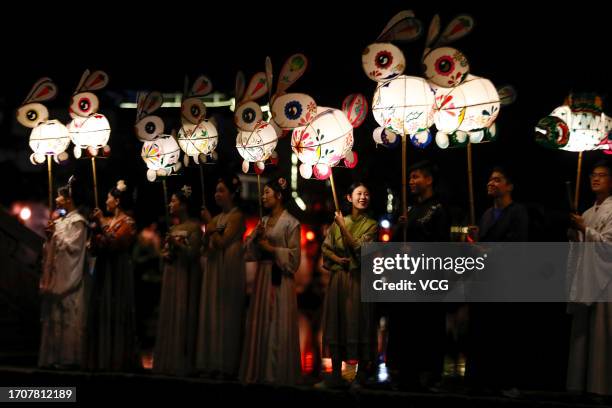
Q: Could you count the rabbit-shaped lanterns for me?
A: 8